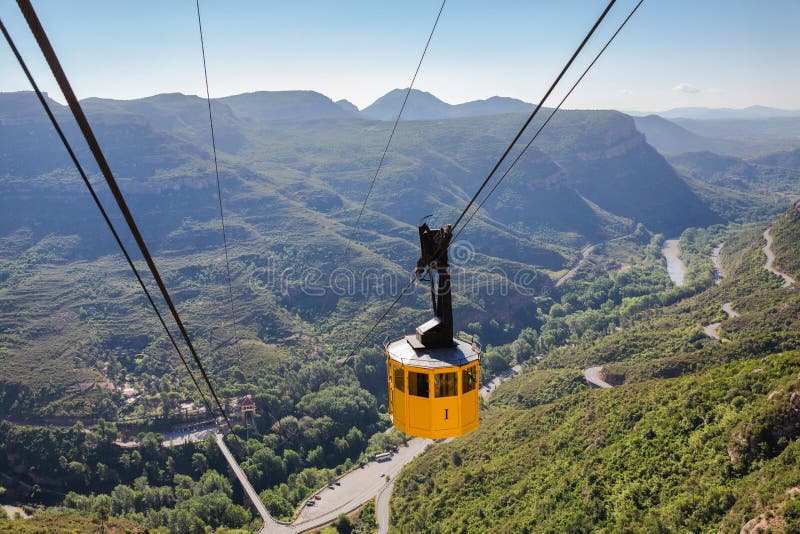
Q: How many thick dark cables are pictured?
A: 4